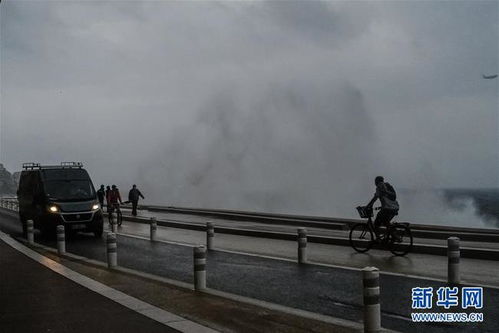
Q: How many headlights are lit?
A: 2